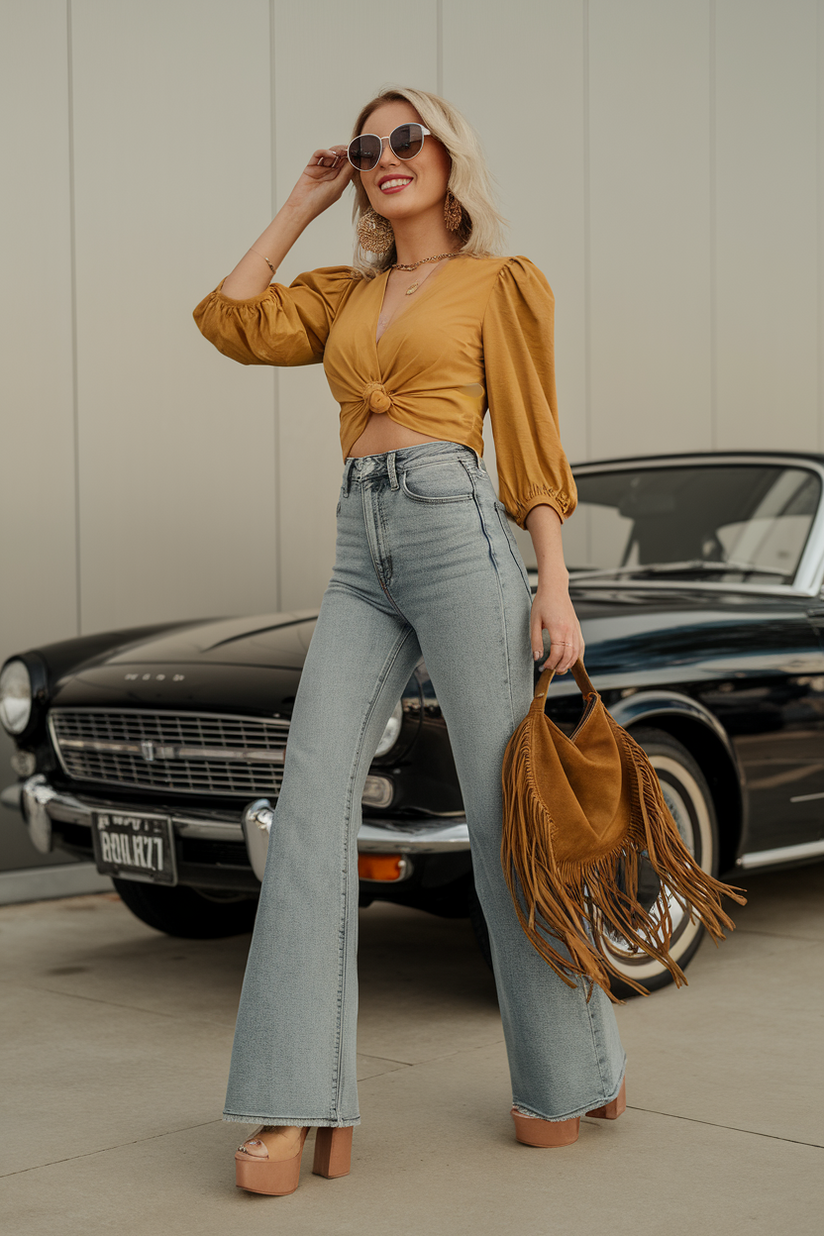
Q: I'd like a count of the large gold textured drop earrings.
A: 2